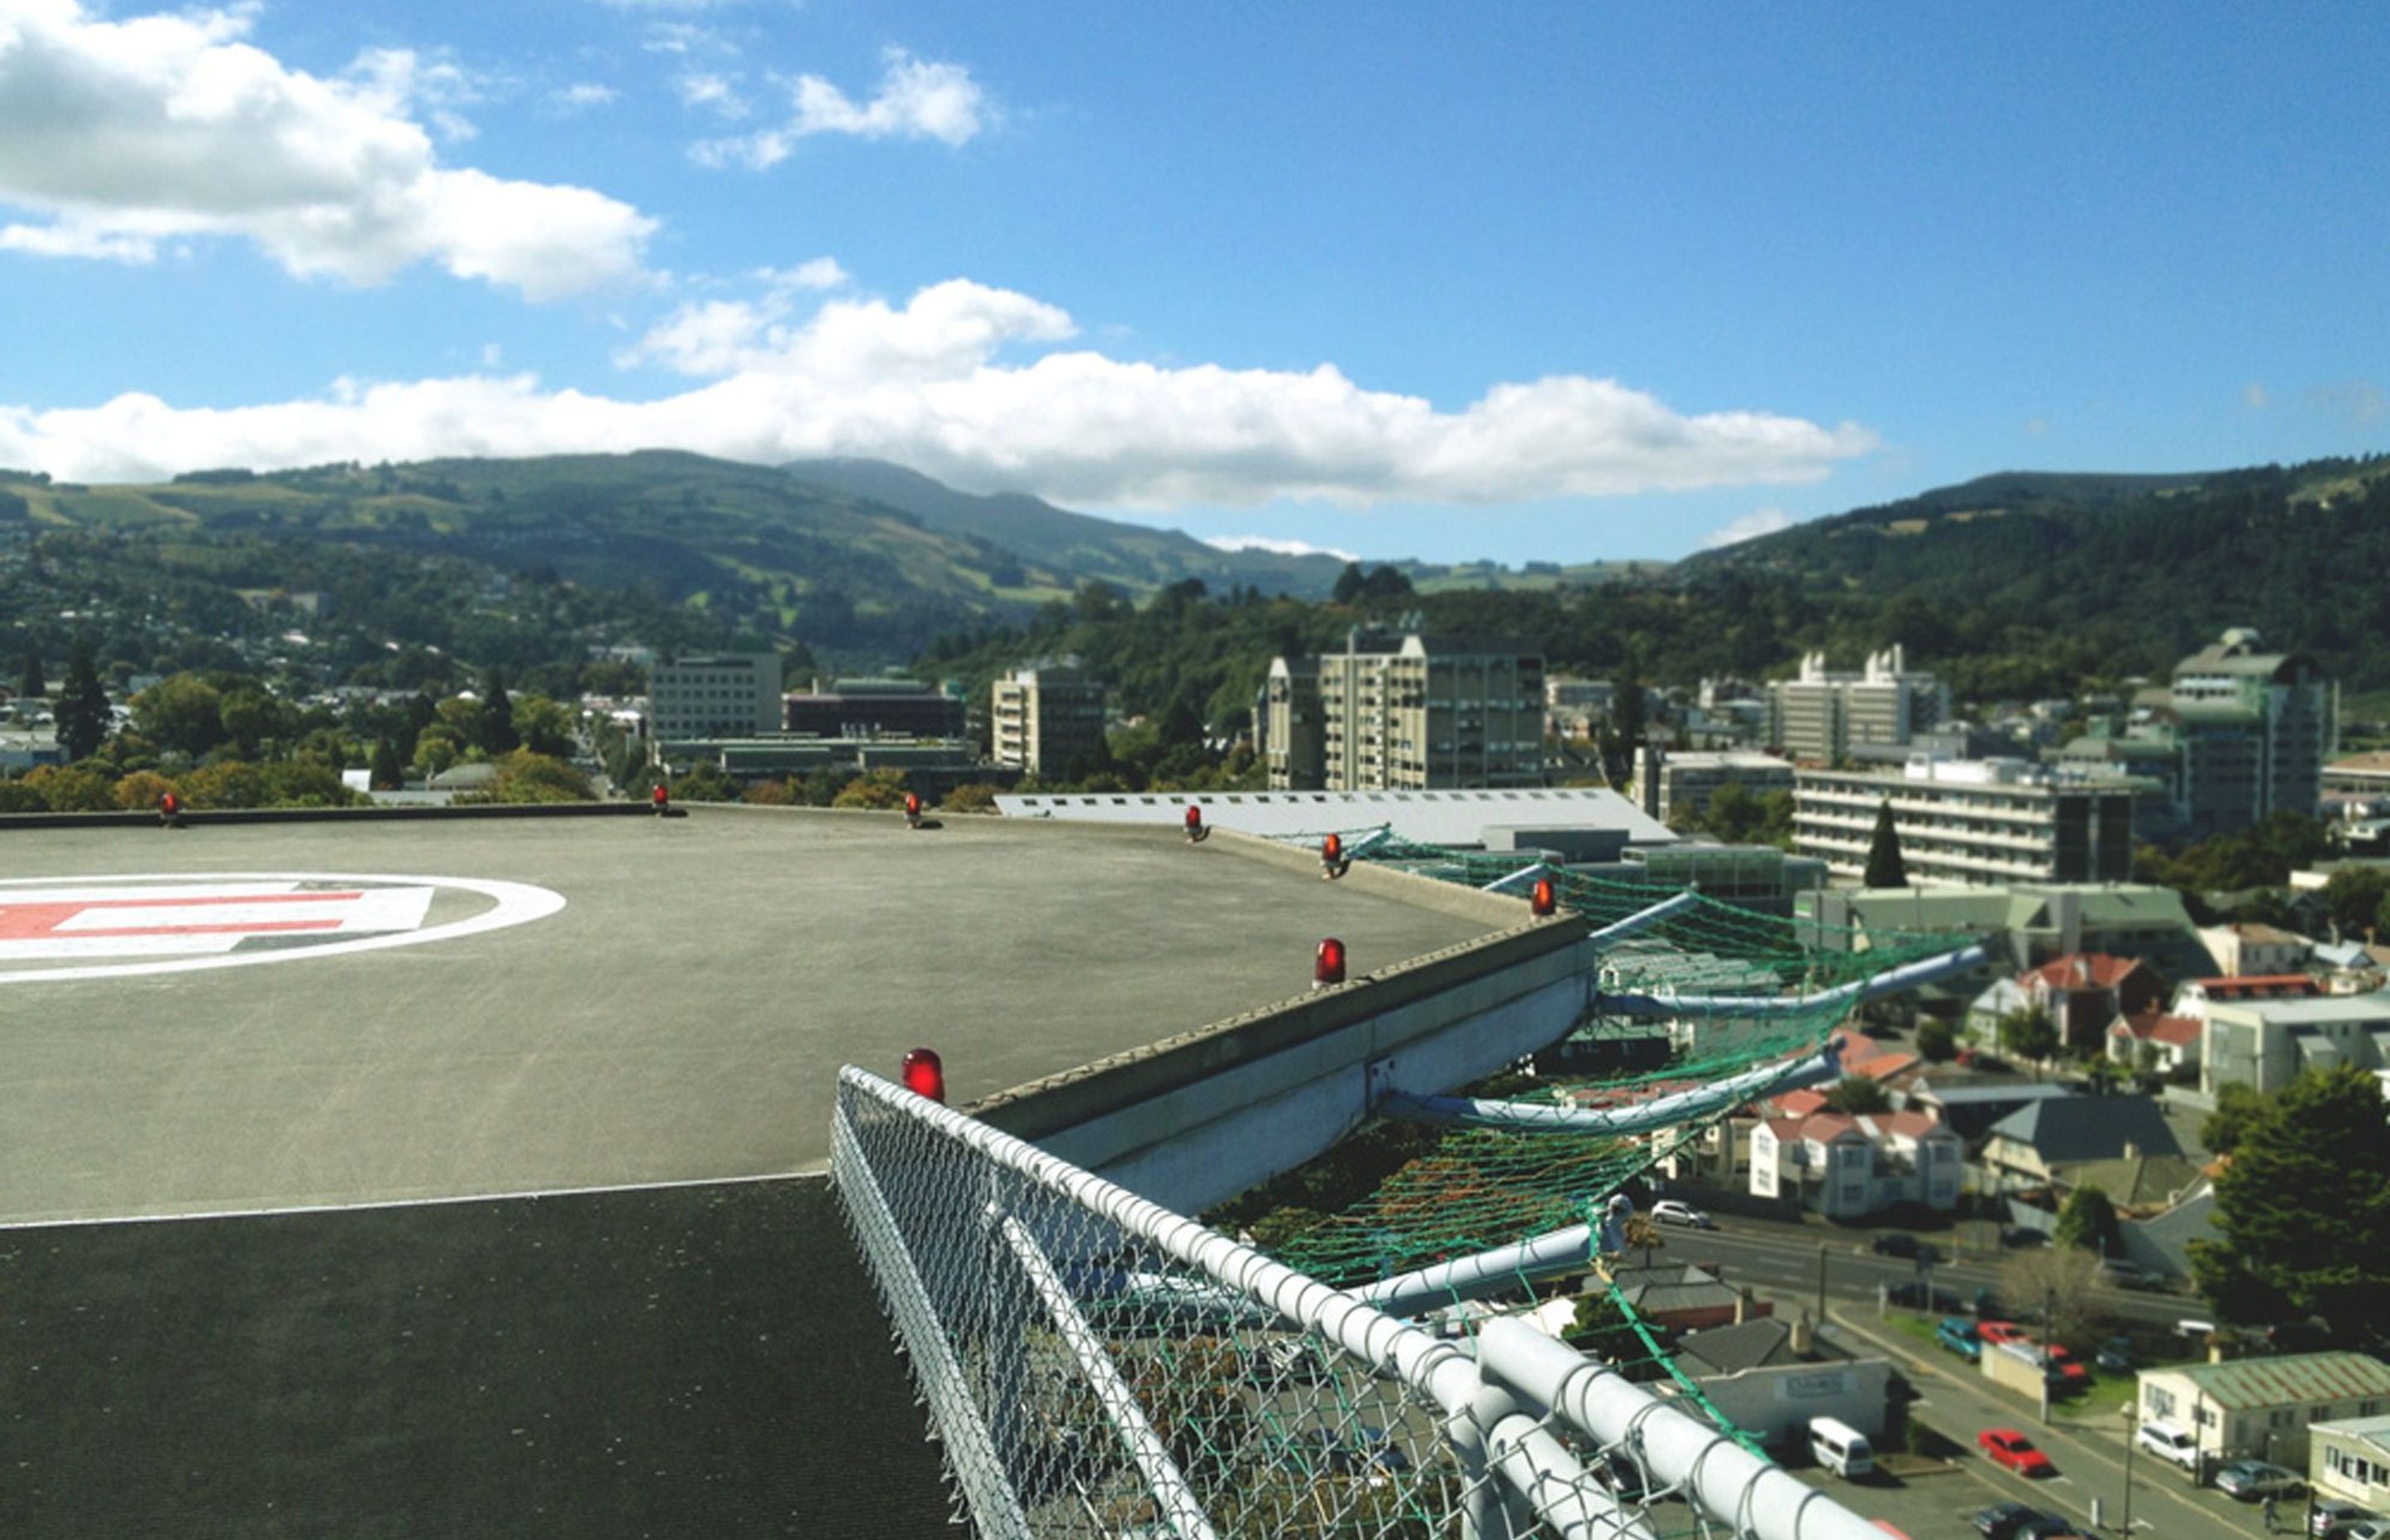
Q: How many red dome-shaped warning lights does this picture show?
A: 8